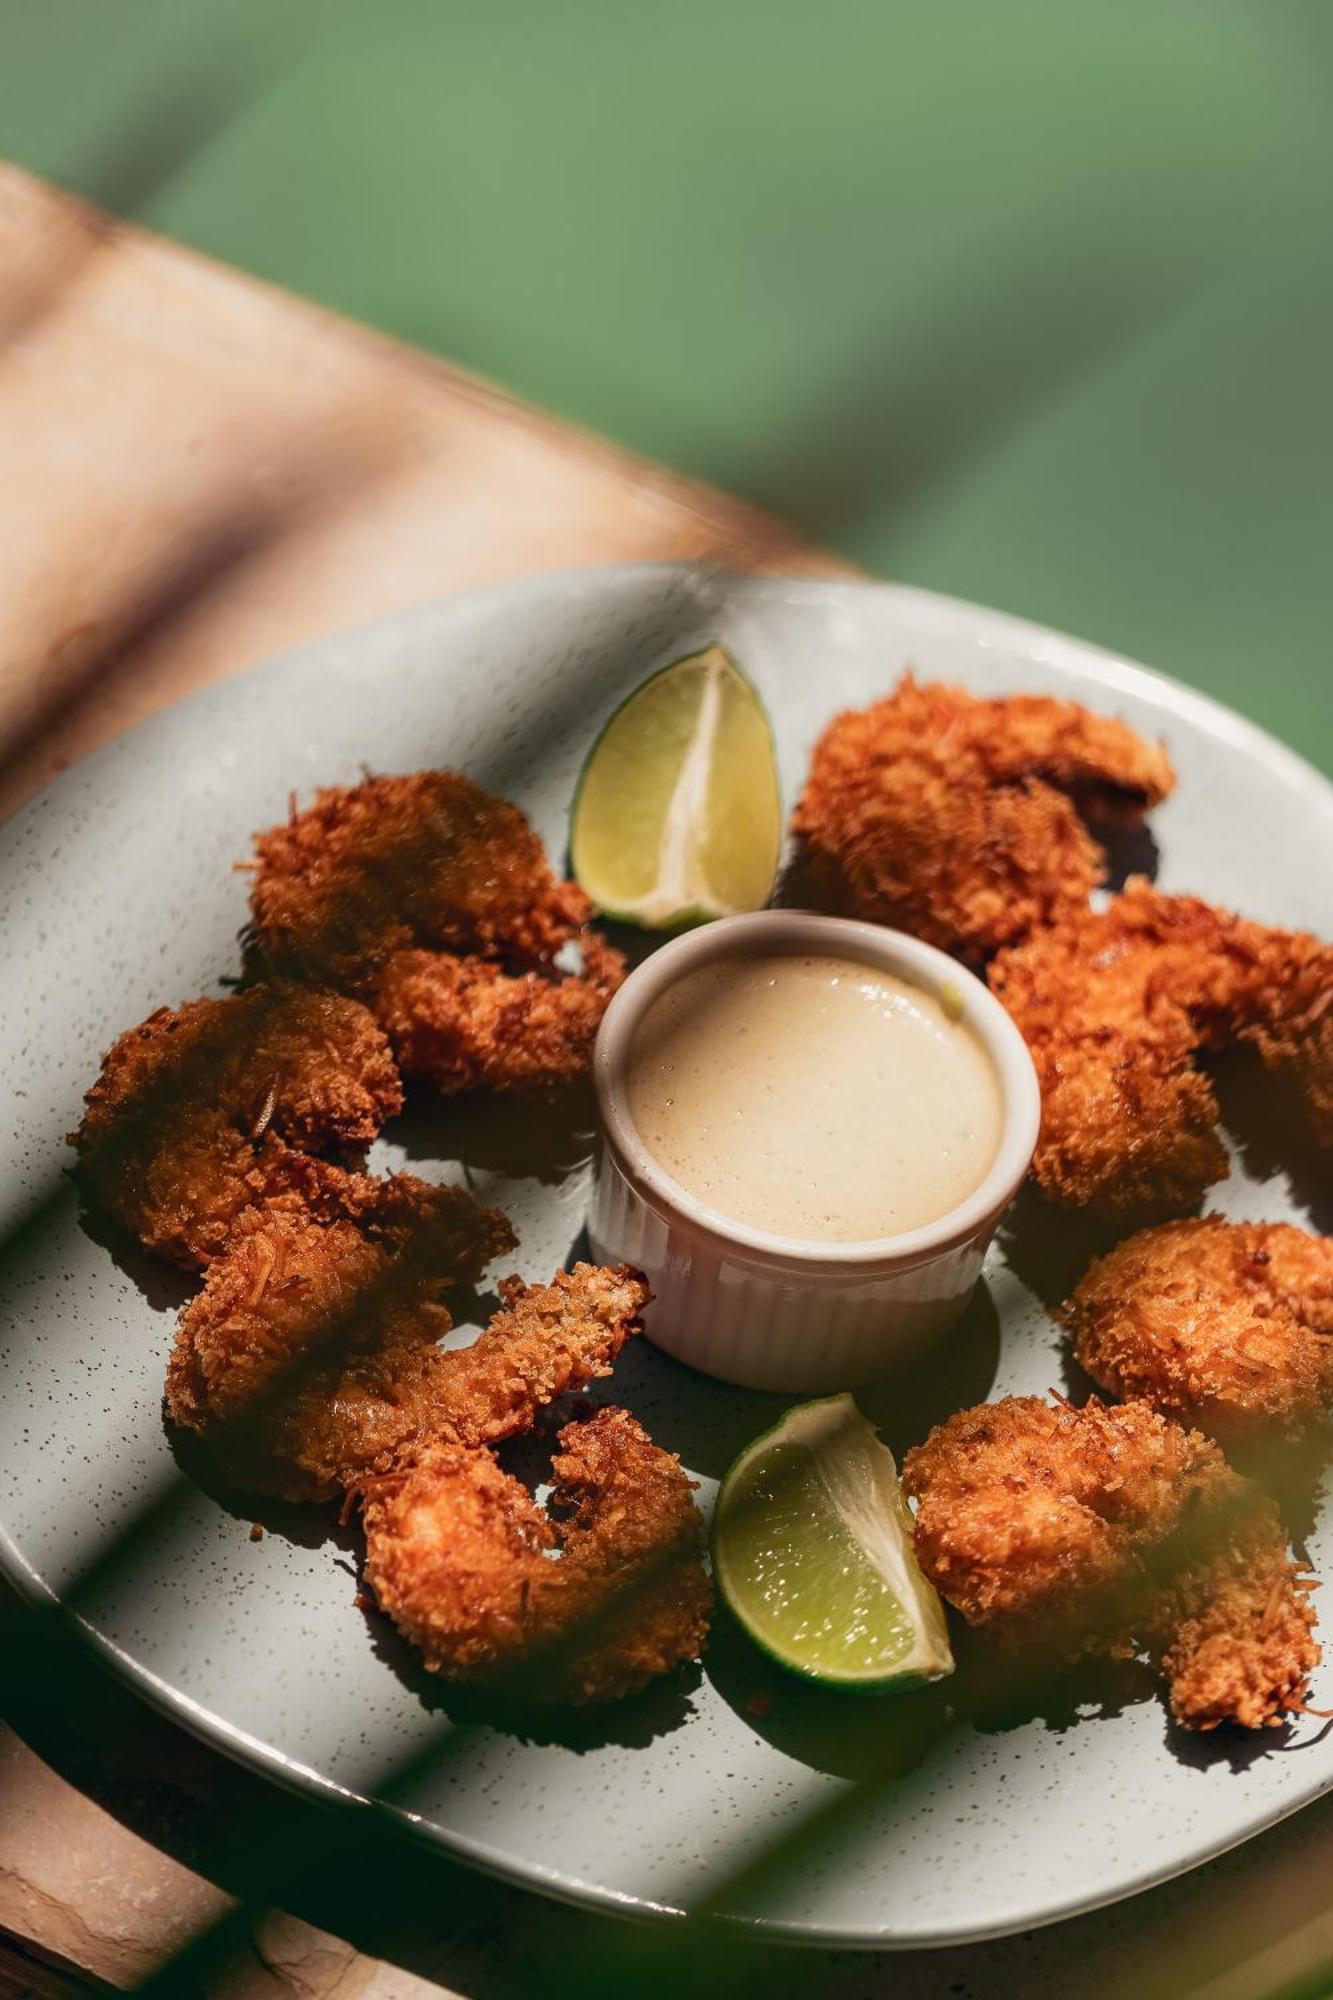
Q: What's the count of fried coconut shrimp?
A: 8